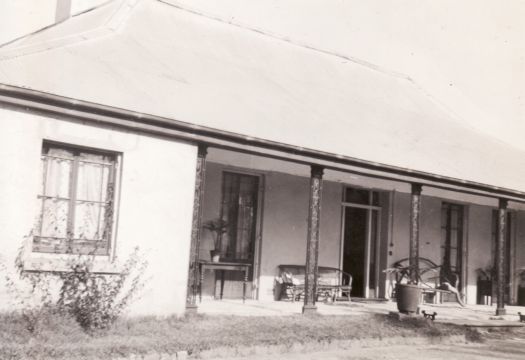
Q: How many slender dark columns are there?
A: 4